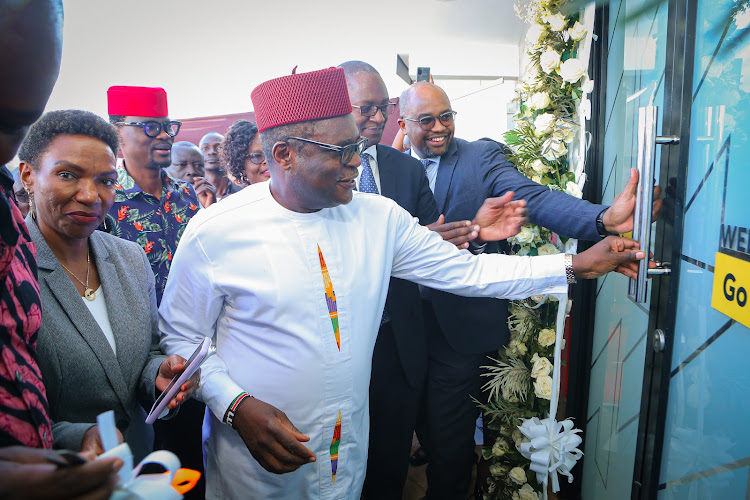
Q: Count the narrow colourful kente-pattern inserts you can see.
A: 2